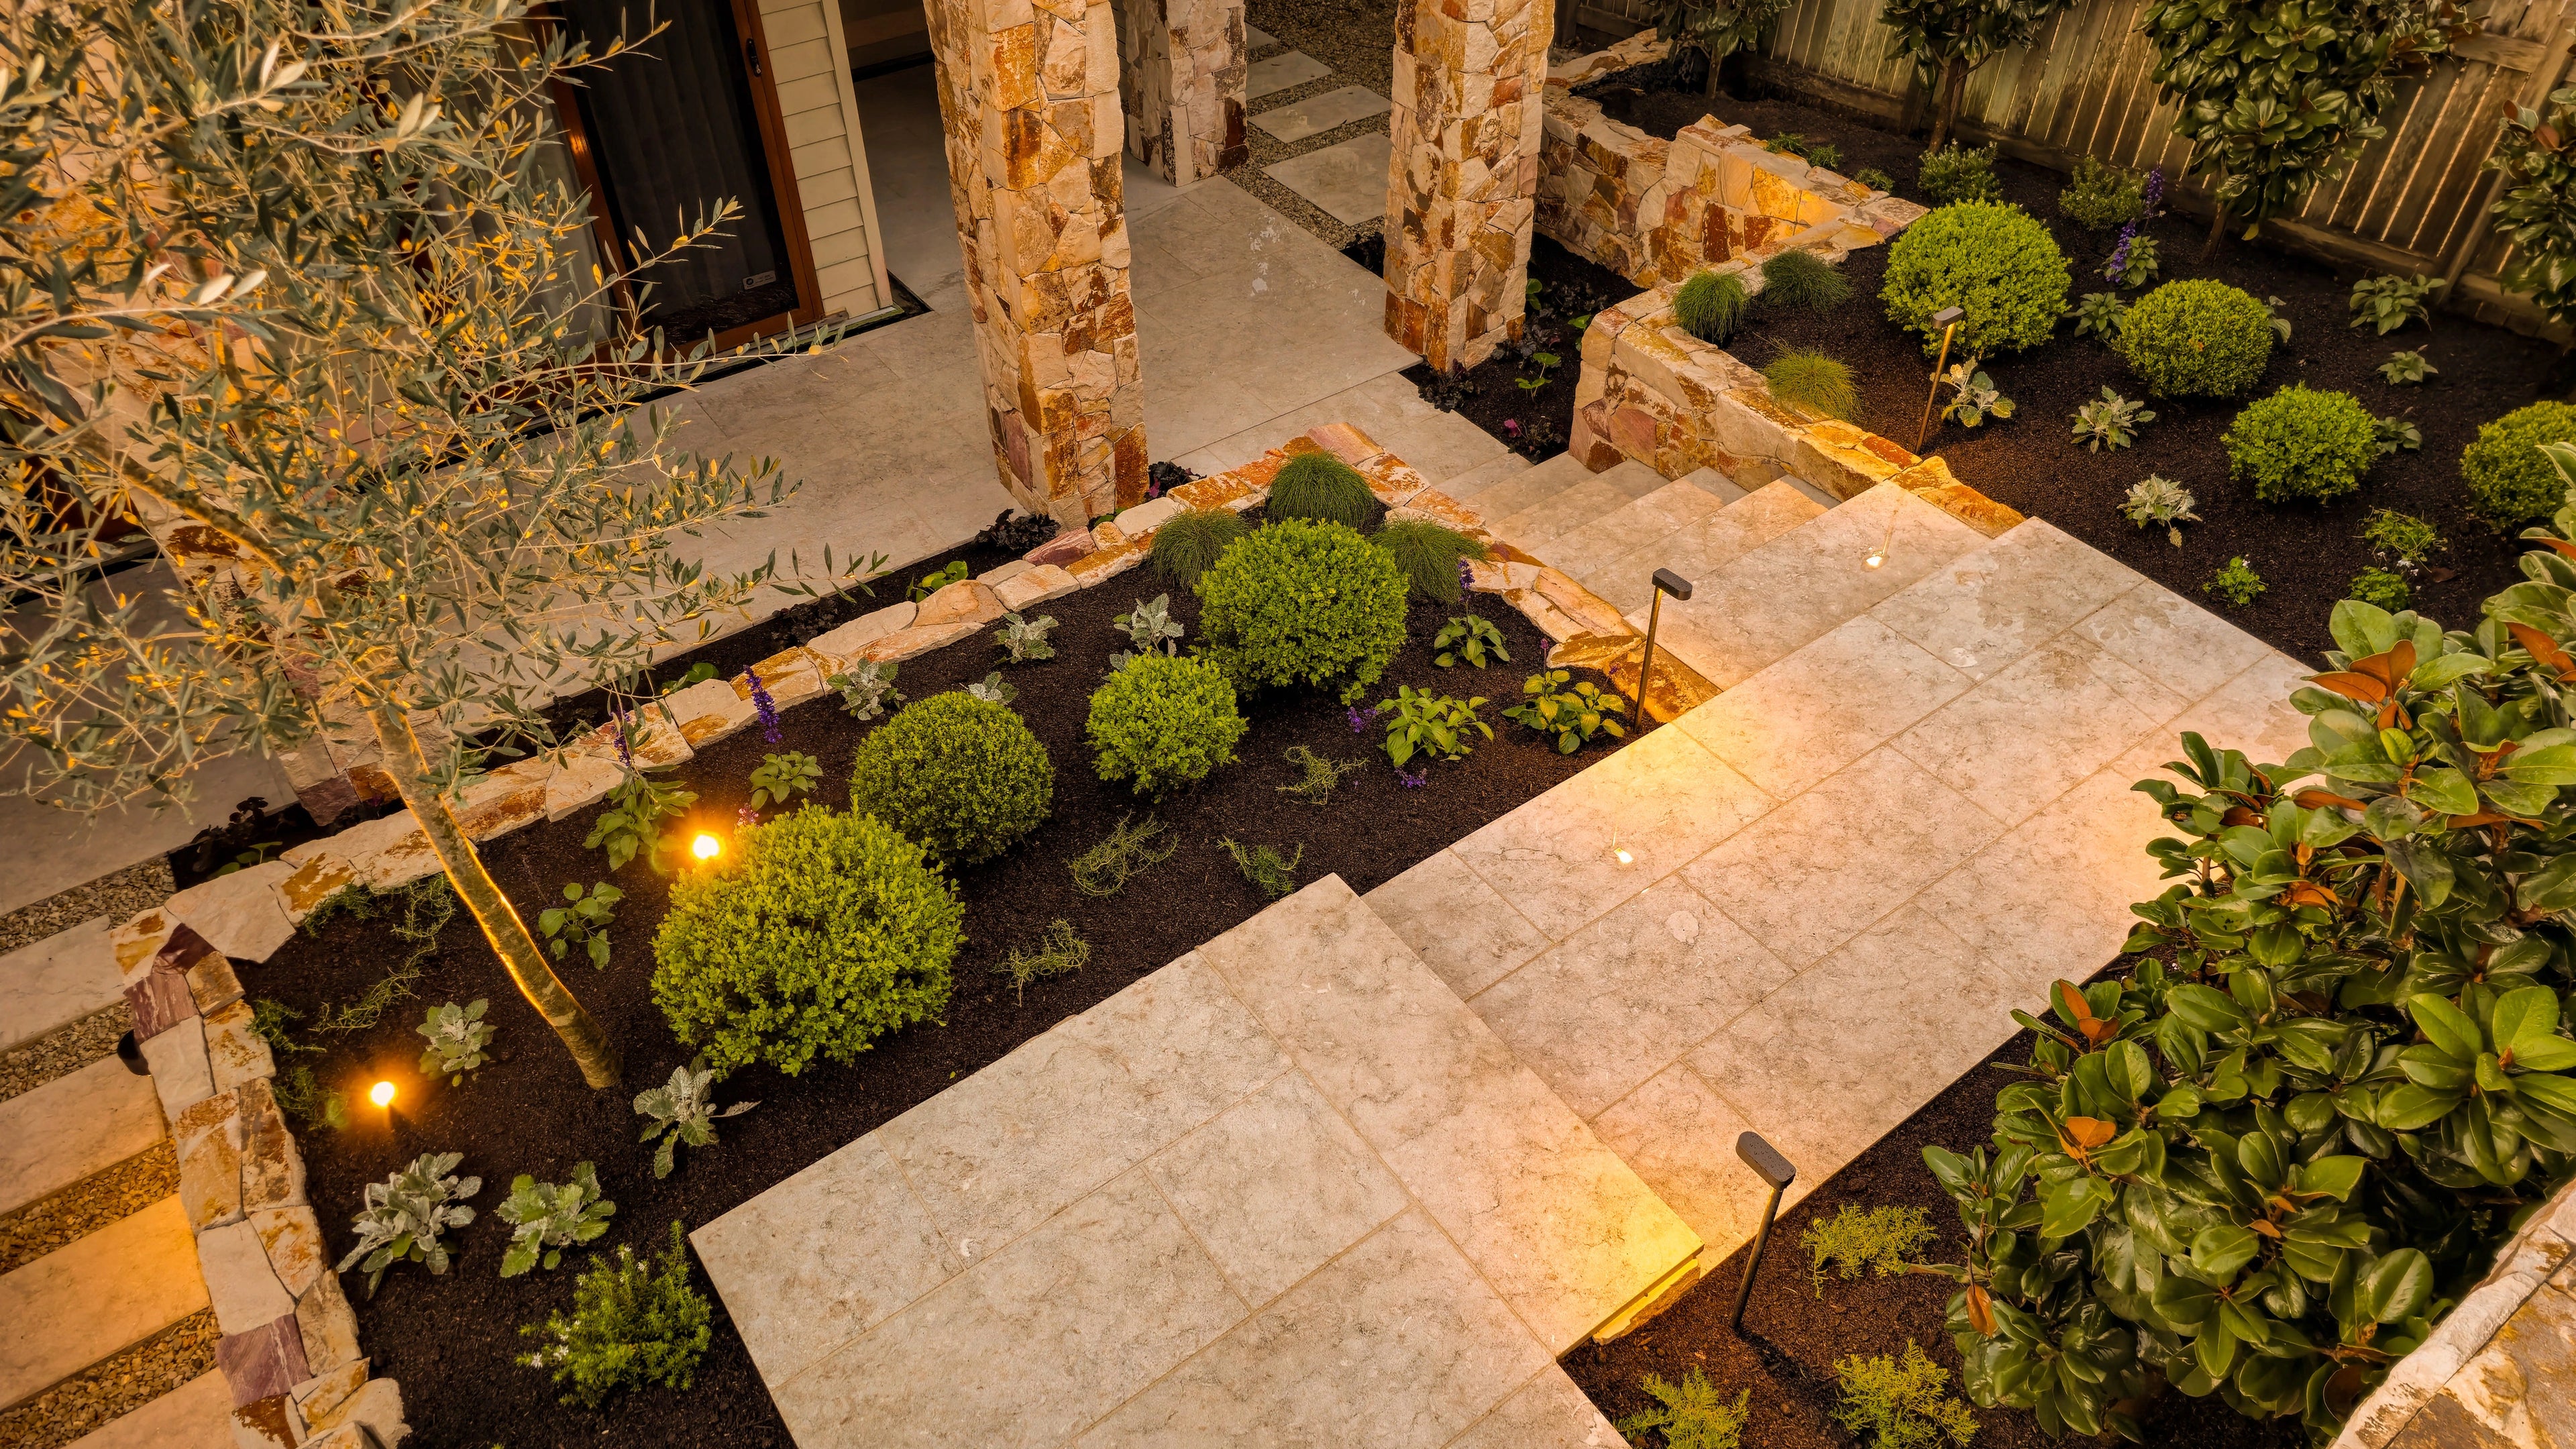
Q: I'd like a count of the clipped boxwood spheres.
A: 8